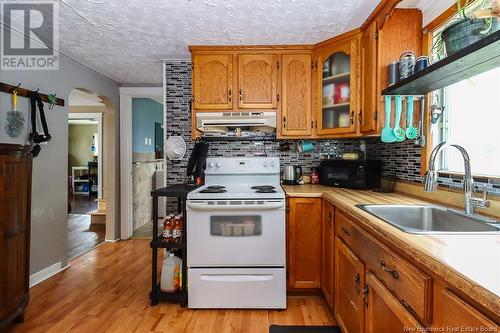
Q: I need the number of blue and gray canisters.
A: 3